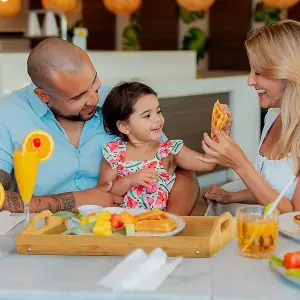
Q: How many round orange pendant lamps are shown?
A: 5